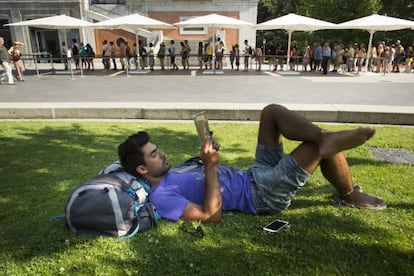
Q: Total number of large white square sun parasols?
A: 5